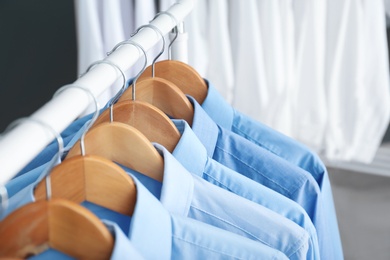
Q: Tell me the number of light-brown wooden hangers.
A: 6